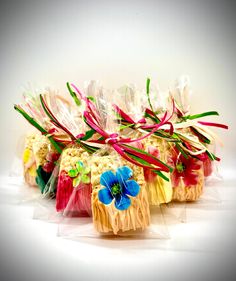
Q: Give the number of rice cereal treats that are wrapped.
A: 7